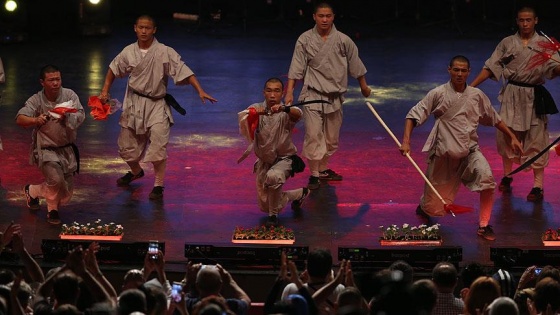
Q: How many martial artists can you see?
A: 6